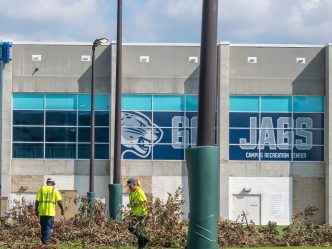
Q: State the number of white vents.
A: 6